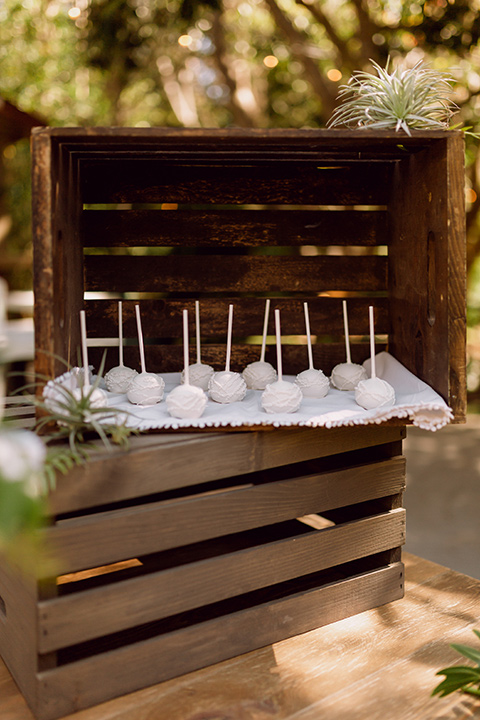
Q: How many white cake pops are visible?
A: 11